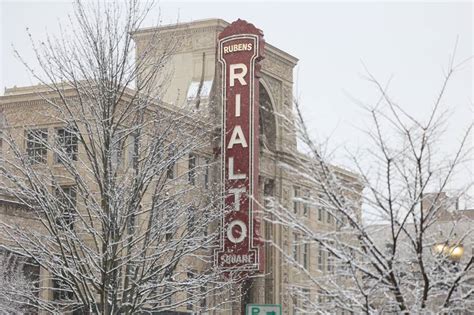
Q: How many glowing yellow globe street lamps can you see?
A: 2